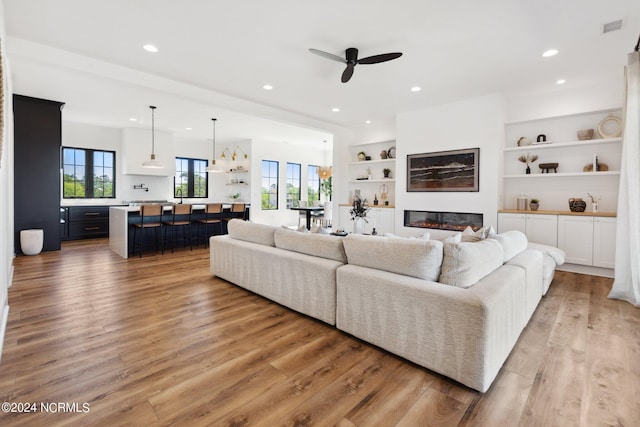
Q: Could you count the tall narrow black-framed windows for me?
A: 3